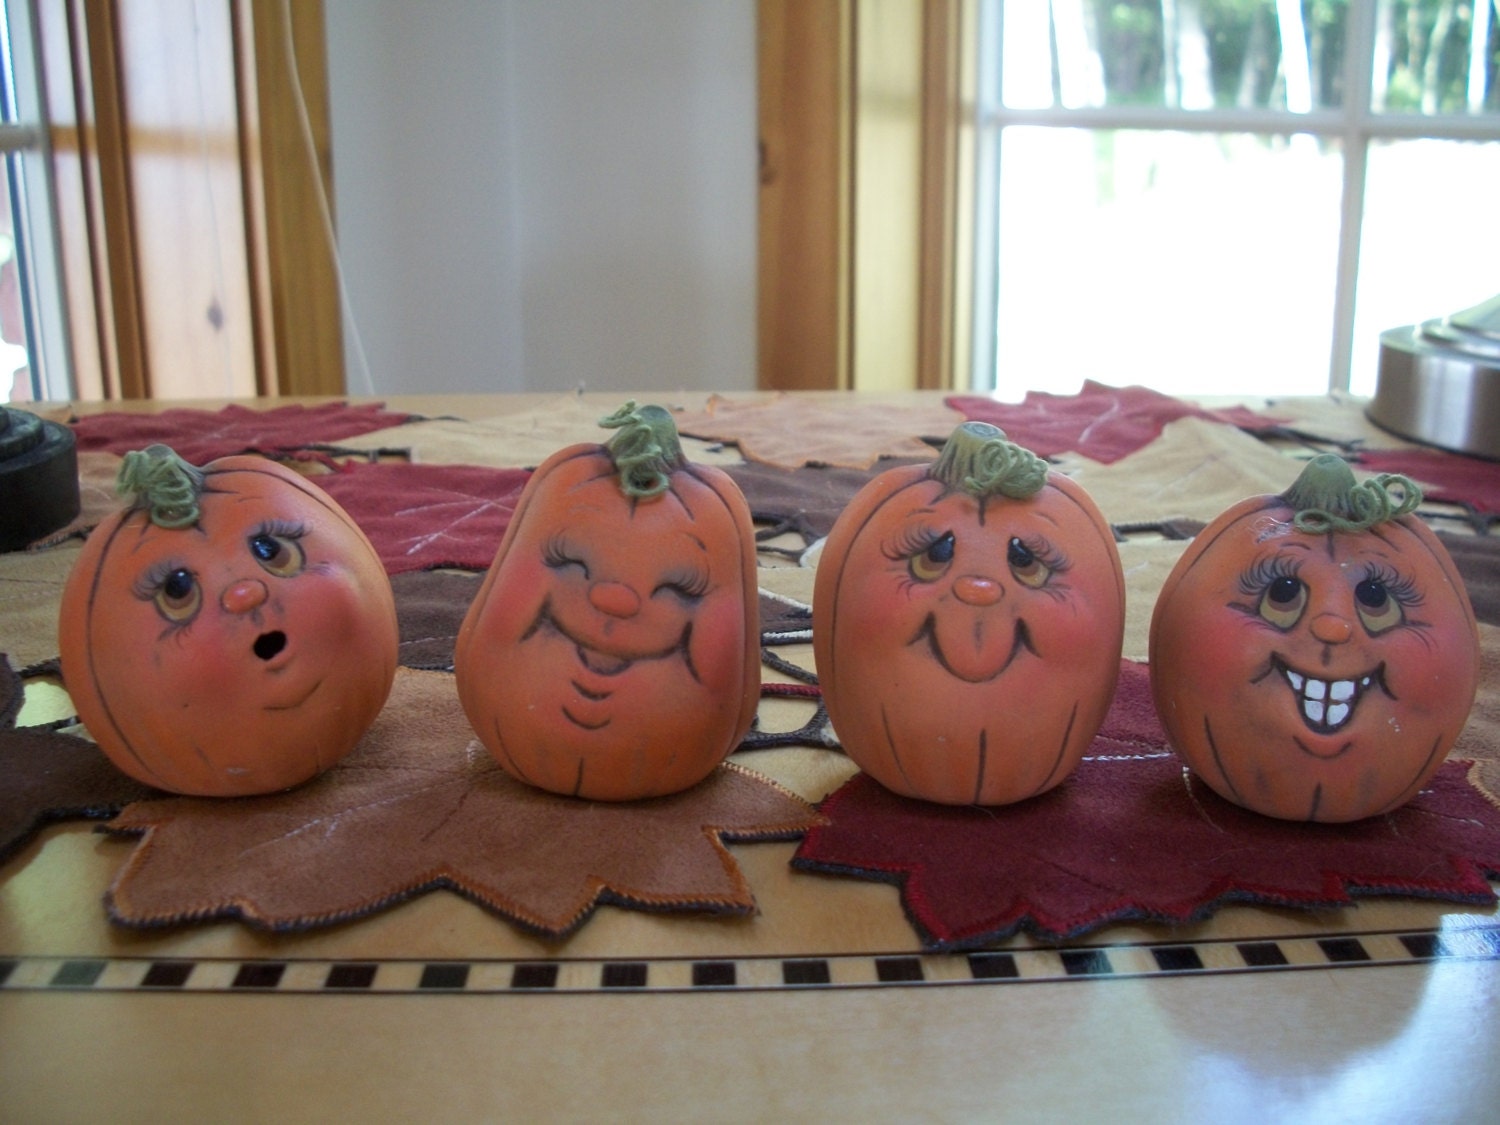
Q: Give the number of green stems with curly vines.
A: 4